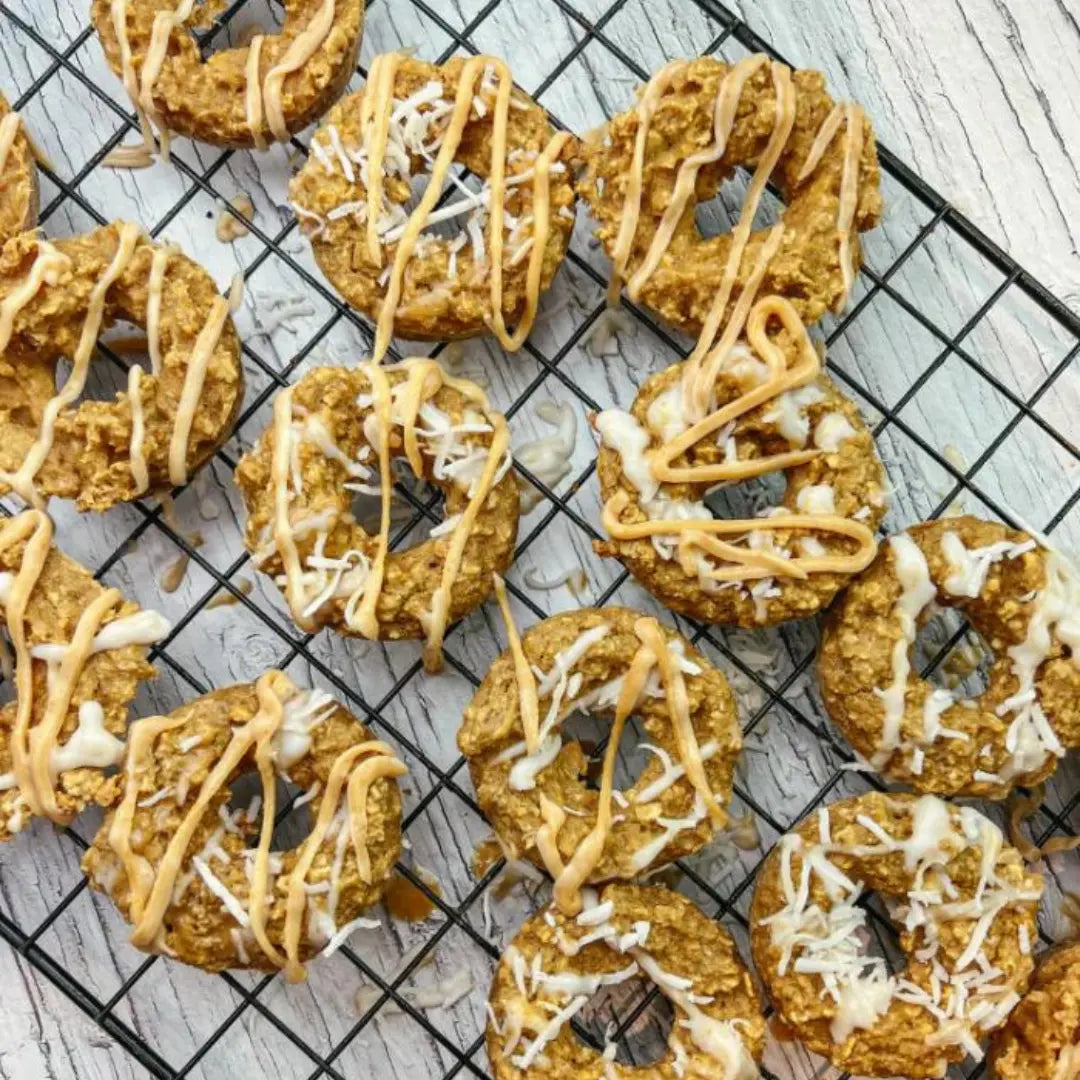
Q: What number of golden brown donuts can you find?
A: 14